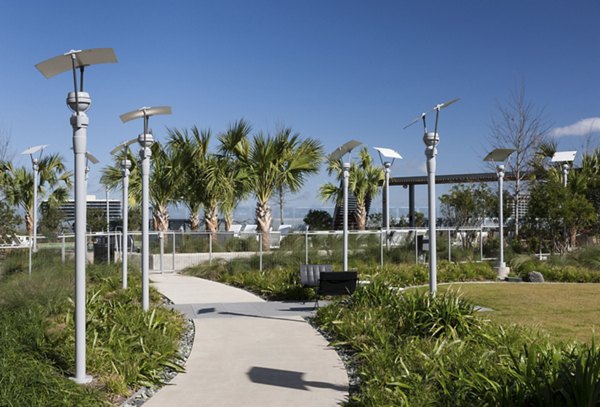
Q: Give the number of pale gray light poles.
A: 10